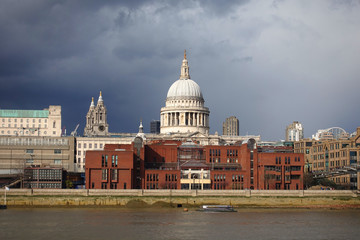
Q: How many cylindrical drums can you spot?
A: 1